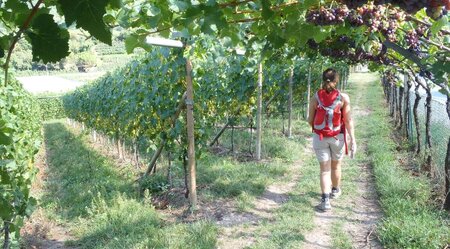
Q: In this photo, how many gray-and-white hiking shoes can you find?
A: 2